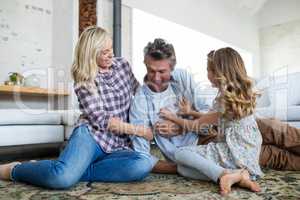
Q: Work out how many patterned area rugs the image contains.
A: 1